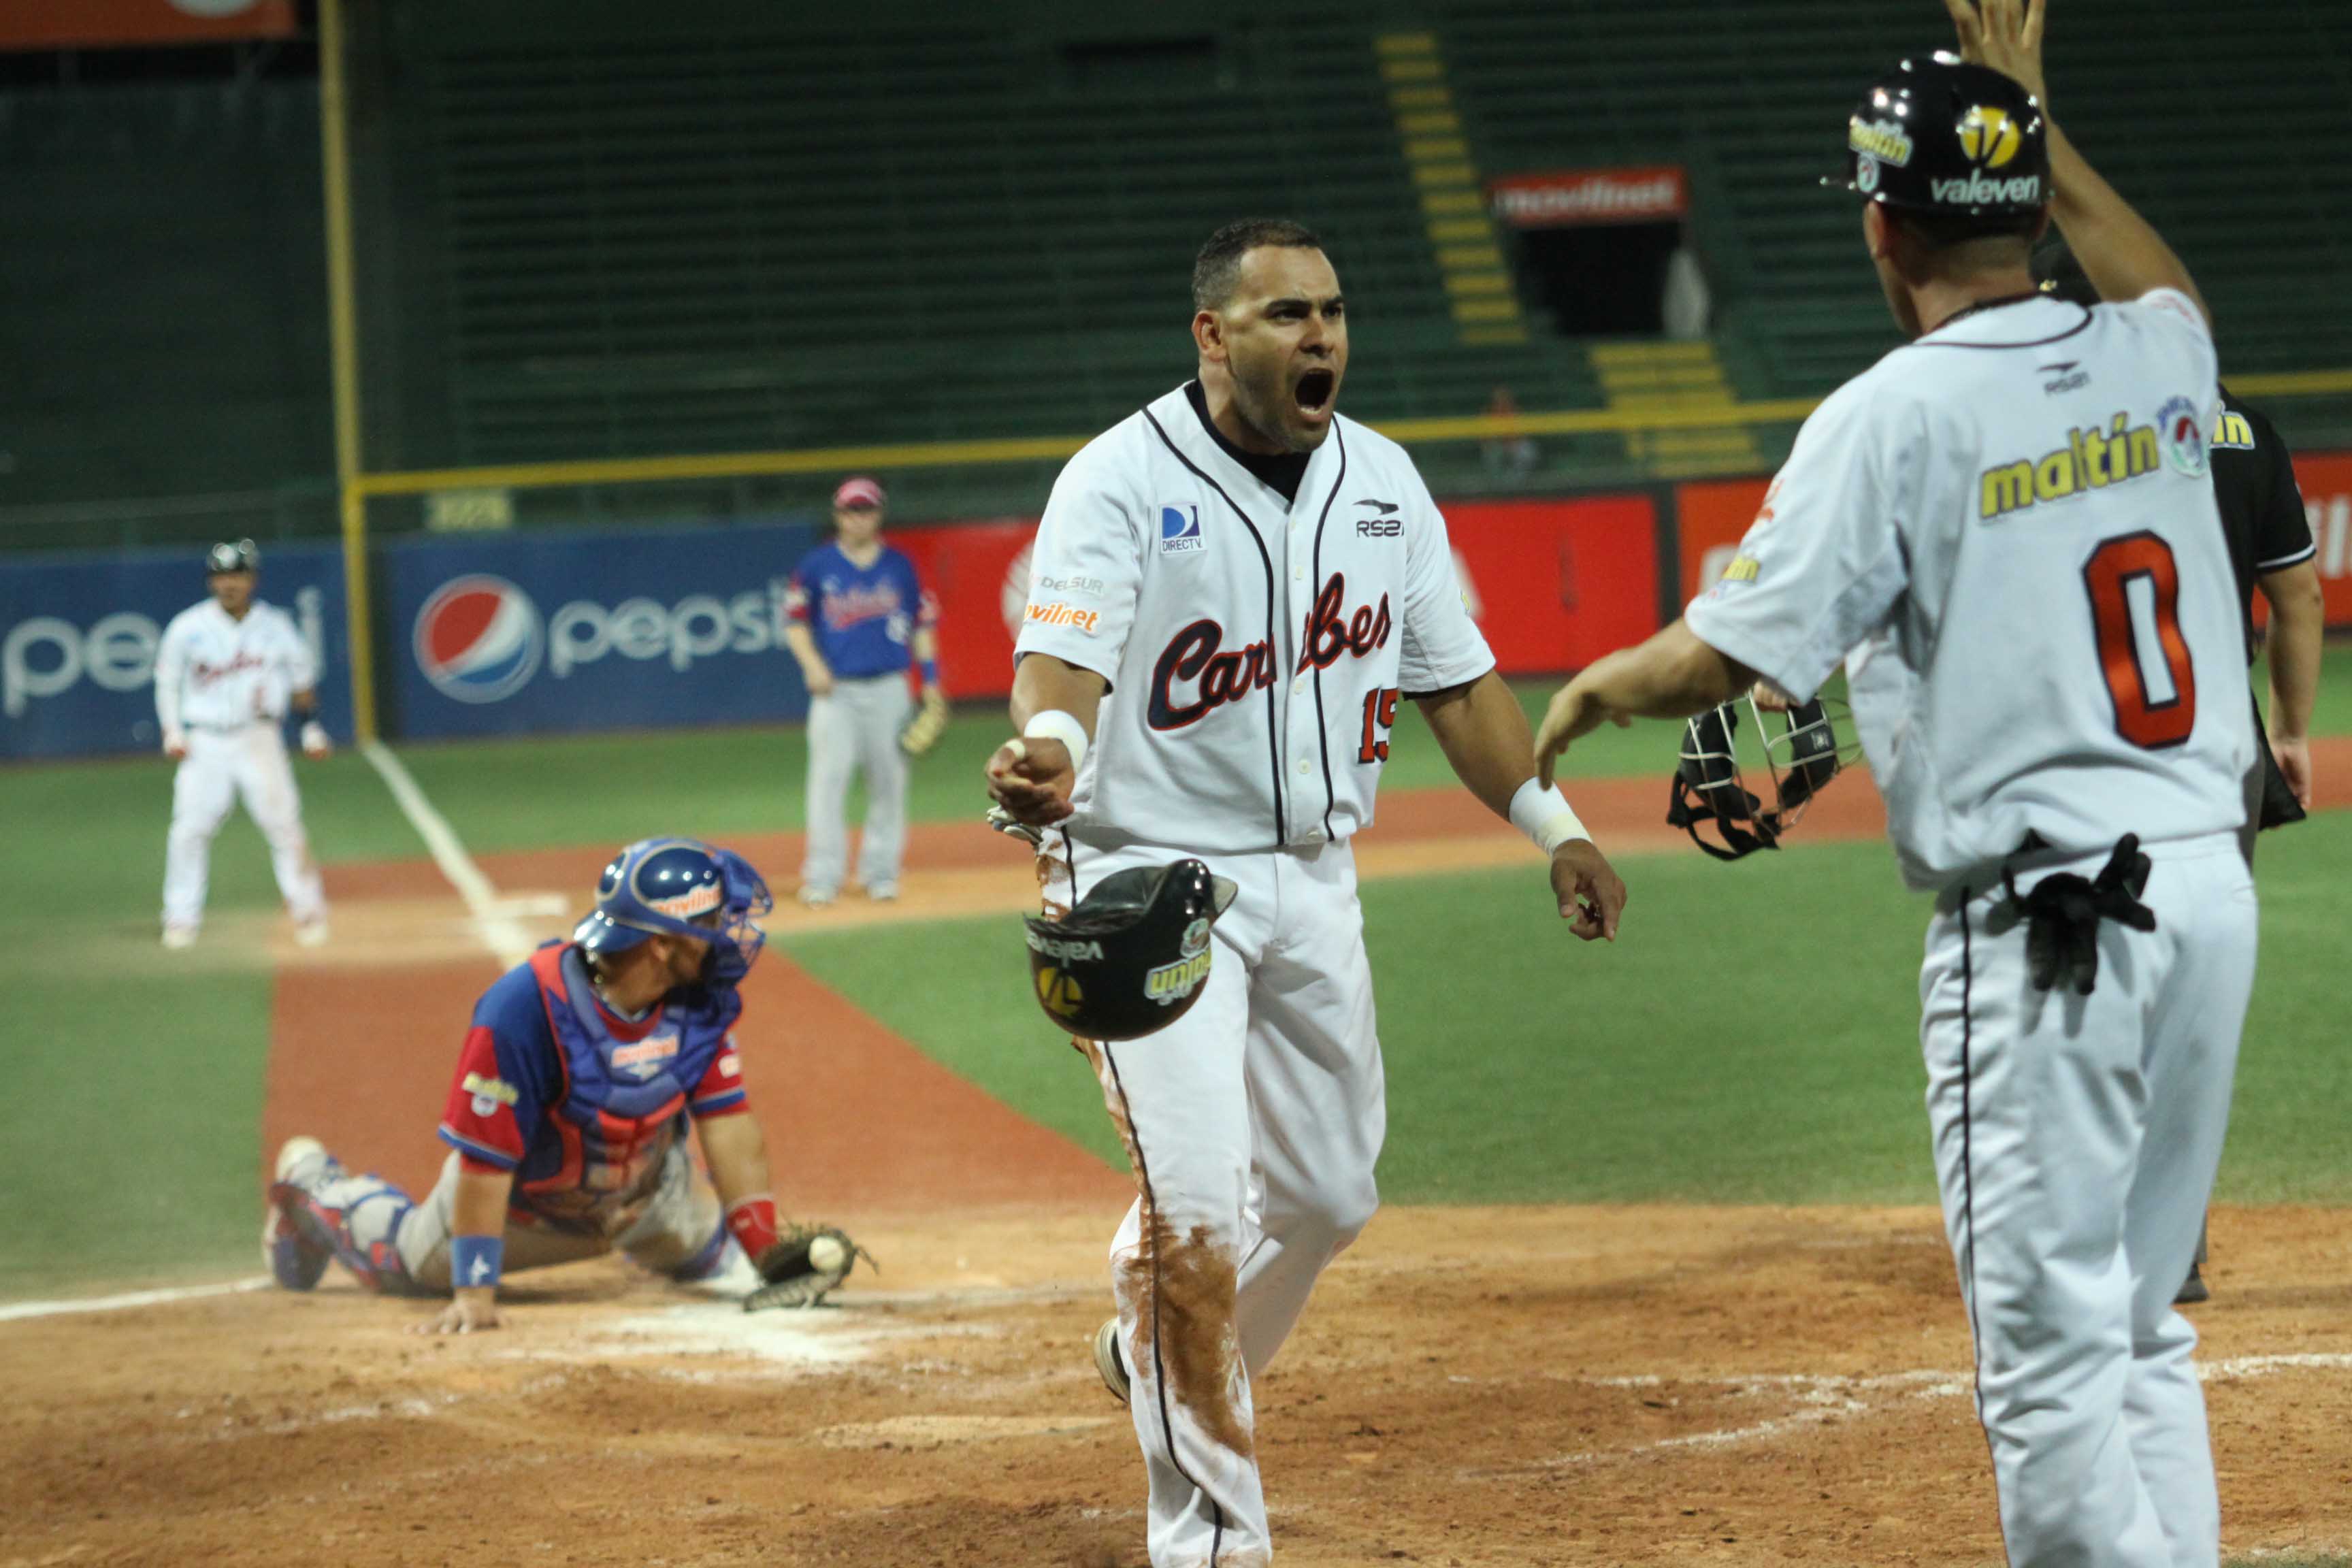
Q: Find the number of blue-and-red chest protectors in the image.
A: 1